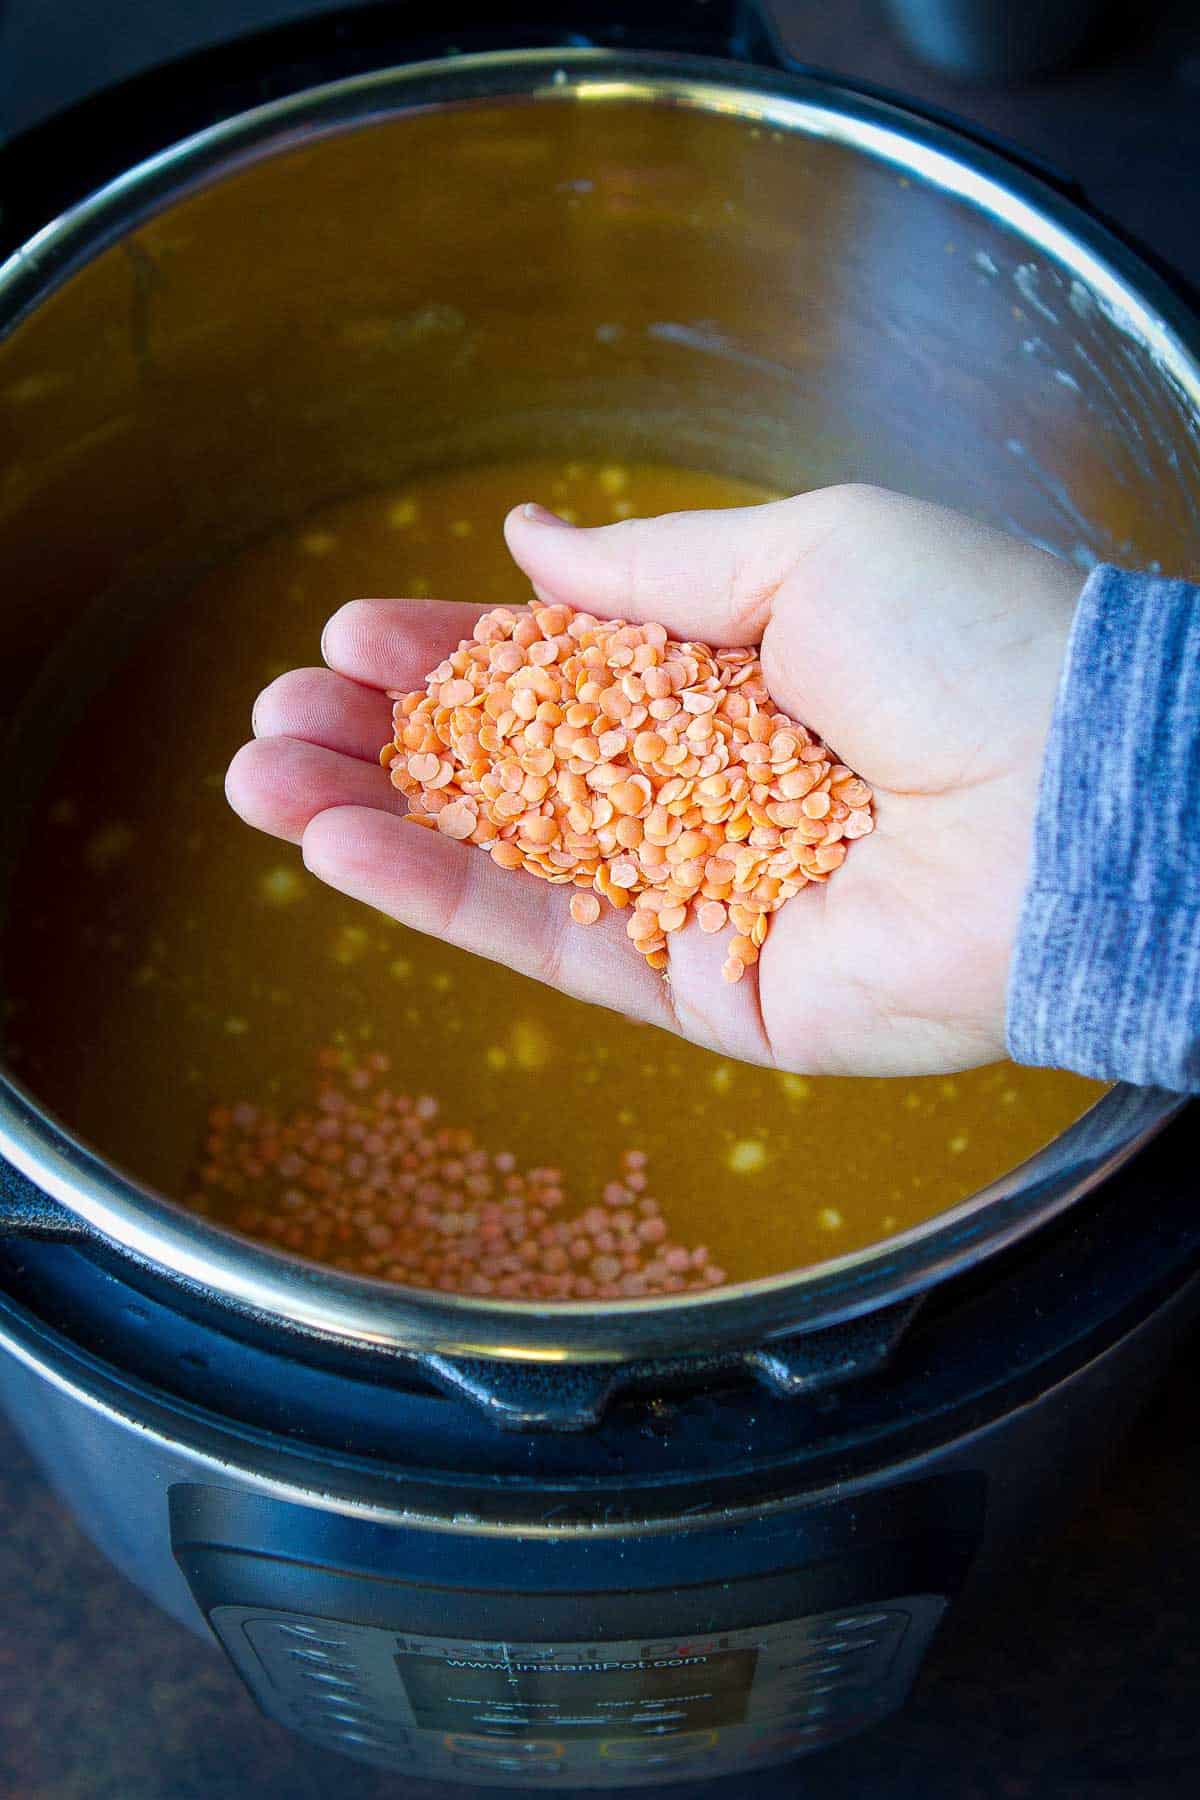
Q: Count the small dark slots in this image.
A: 2